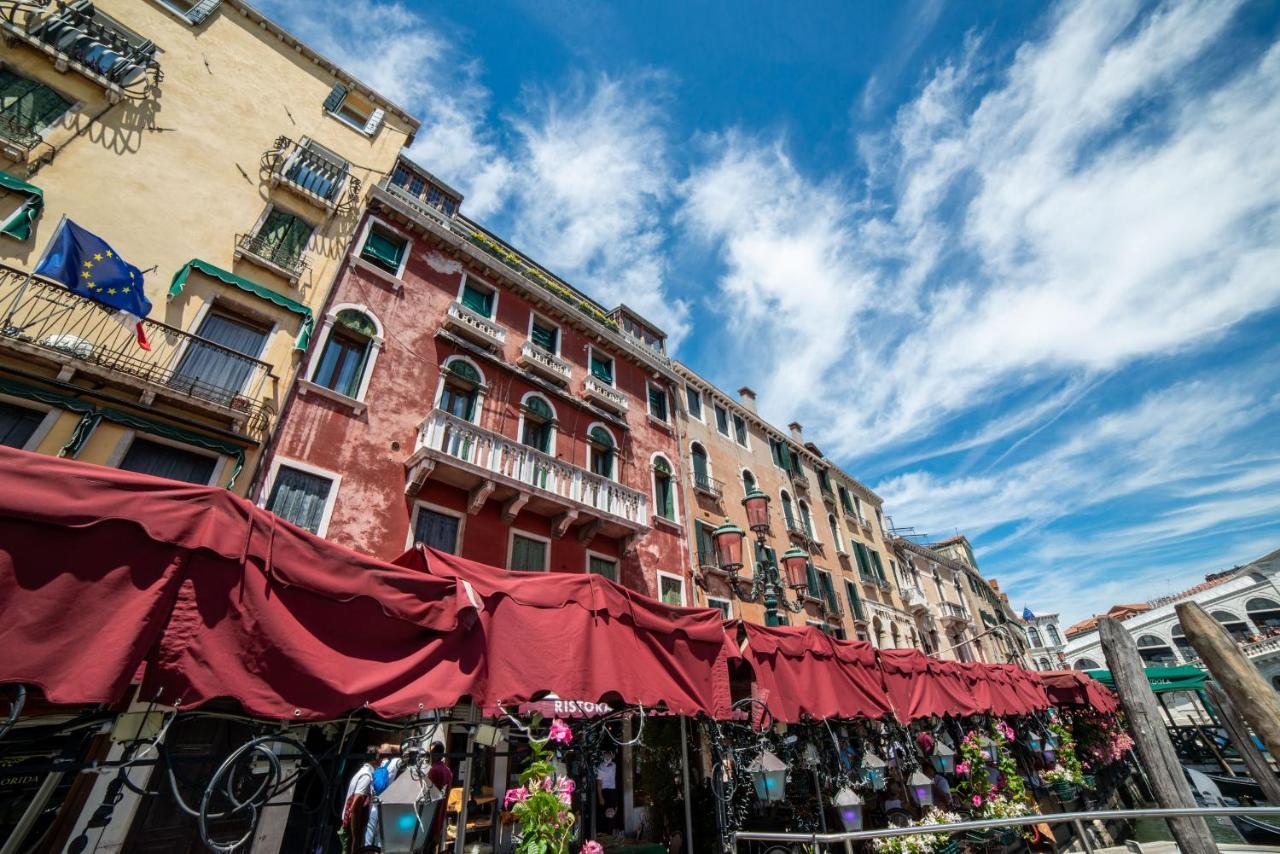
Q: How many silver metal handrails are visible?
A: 1